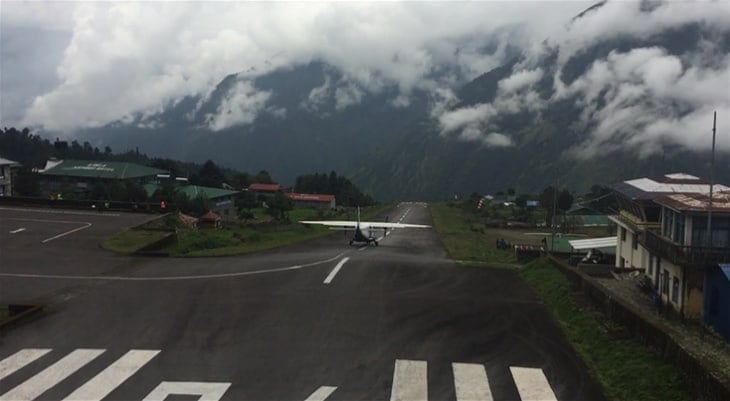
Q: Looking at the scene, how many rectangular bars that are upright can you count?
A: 3